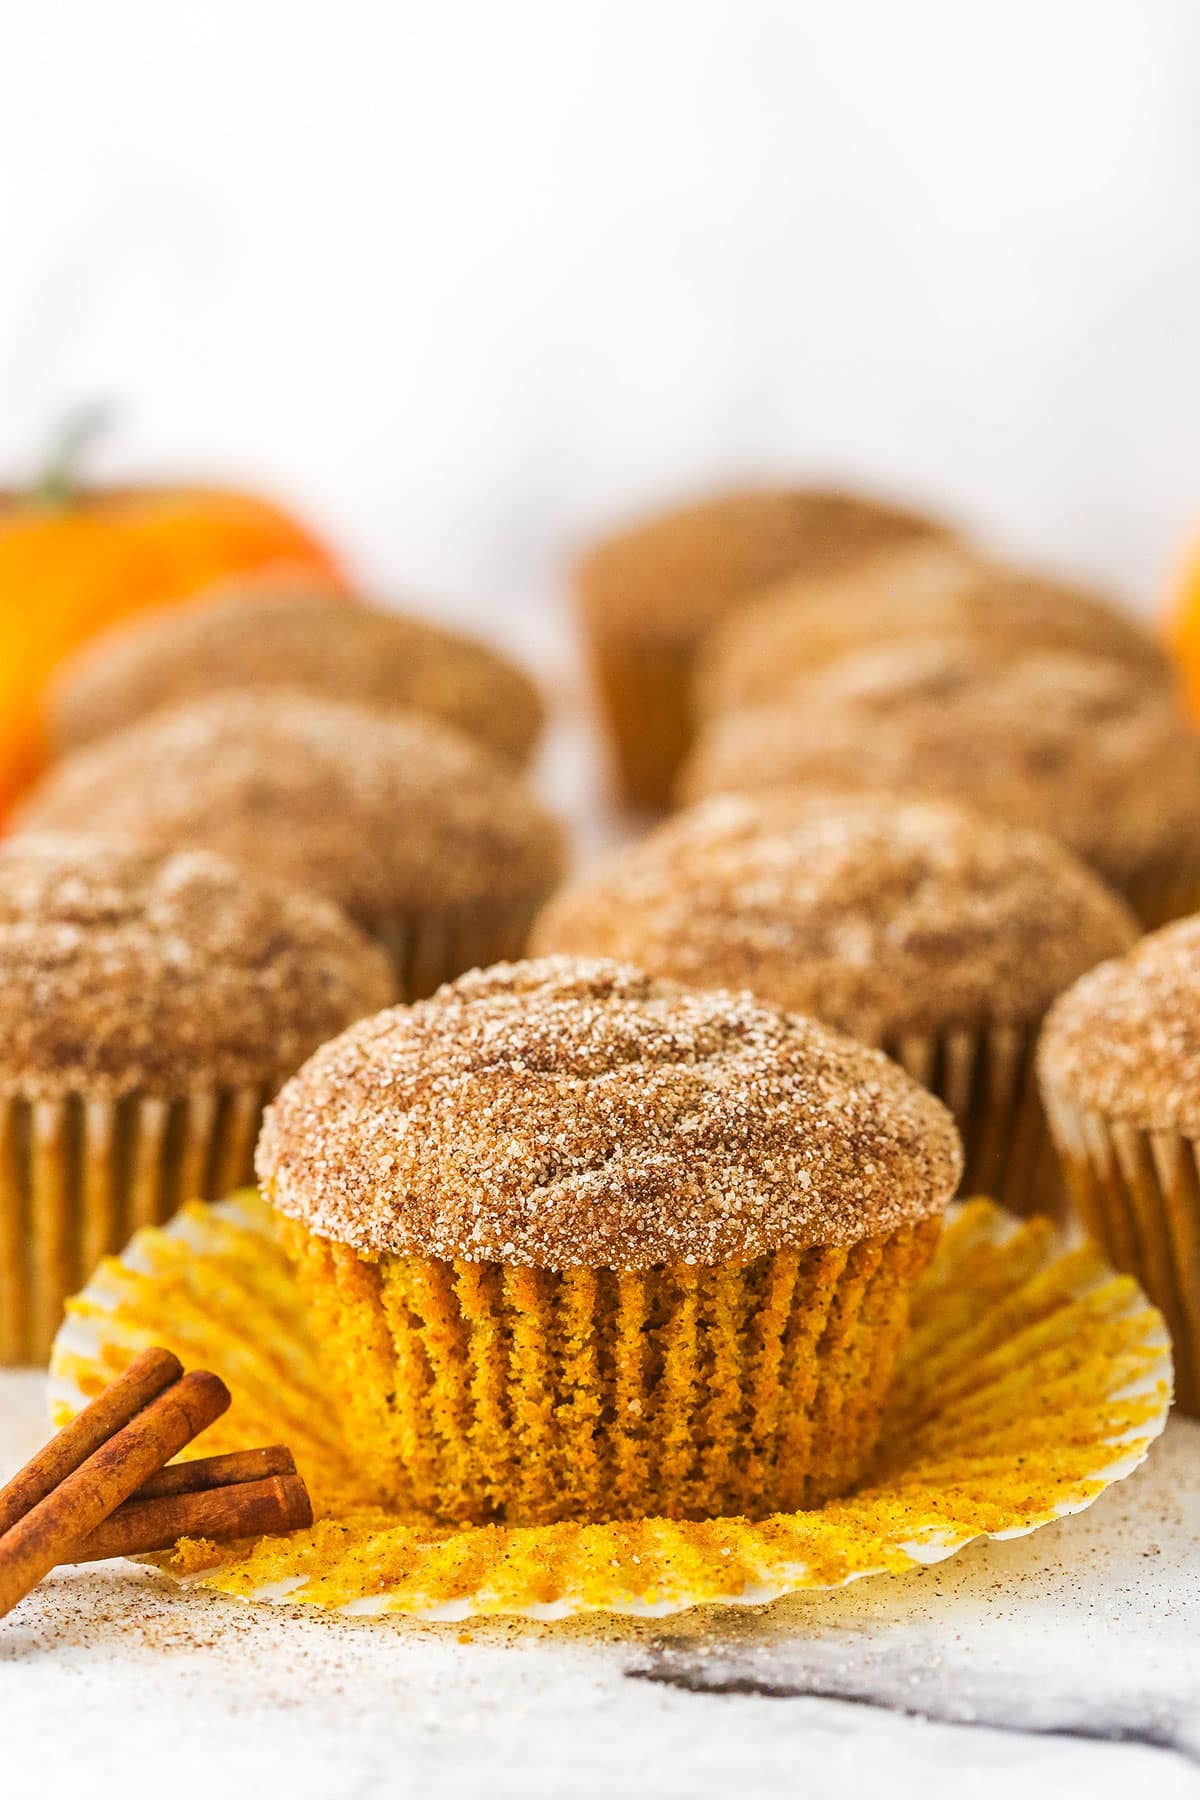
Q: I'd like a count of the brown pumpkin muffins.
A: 9